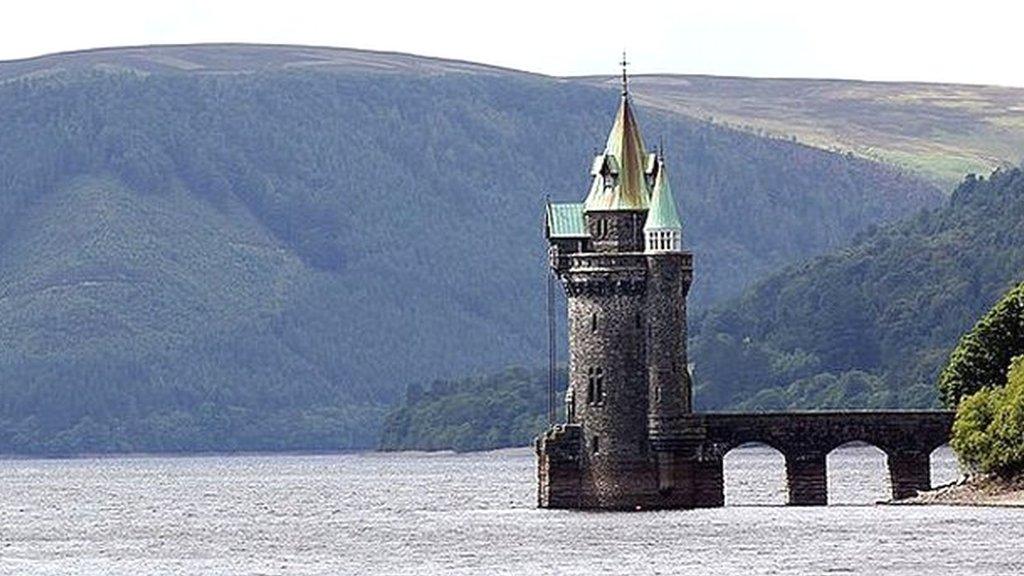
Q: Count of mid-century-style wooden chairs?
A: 0